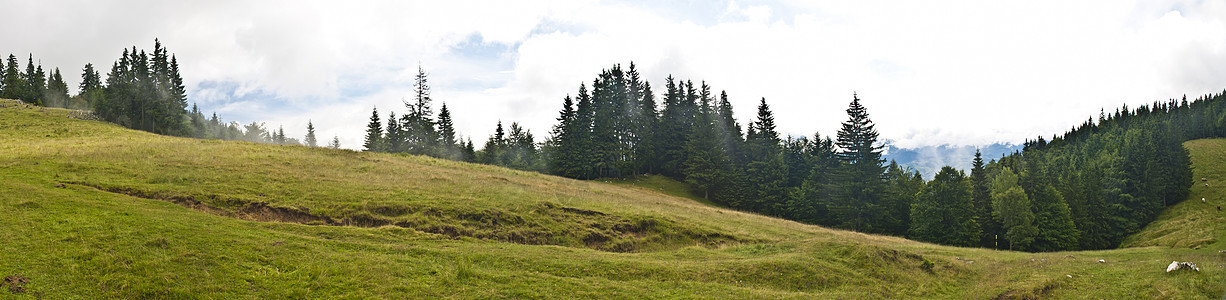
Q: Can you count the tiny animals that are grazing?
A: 4